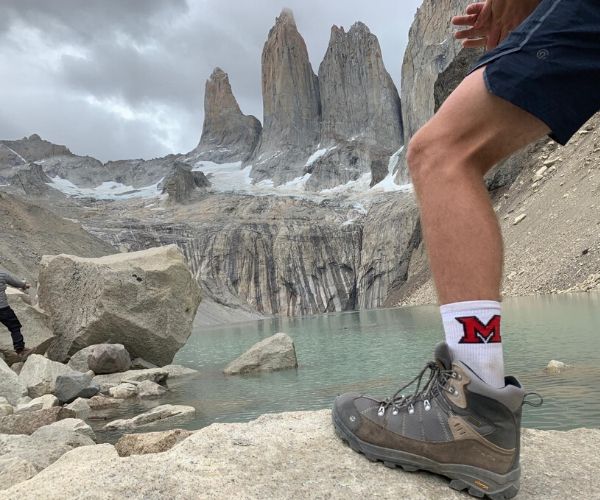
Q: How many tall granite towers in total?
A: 3